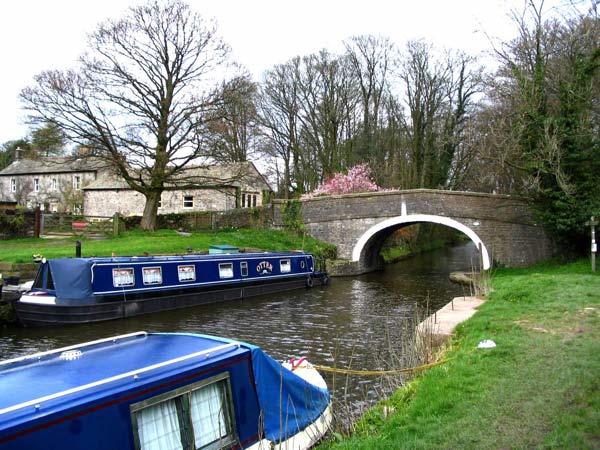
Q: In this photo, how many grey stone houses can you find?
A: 2